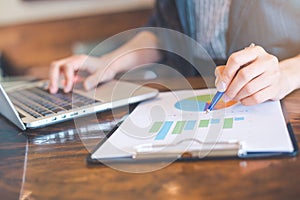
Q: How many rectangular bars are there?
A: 8